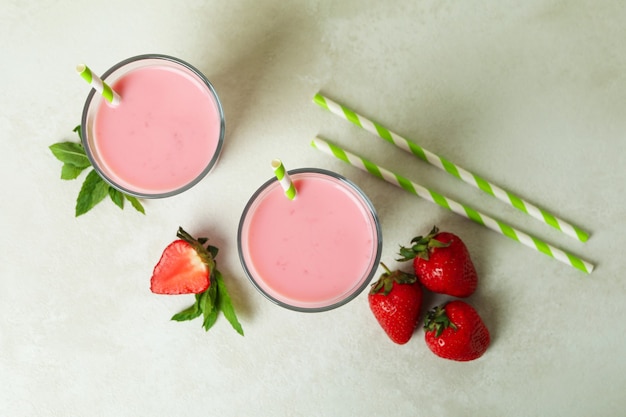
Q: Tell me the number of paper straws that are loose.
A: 2